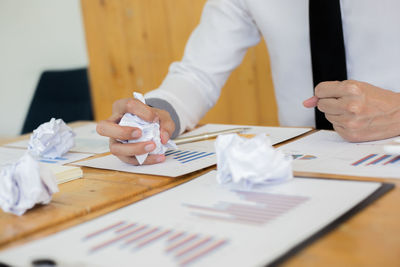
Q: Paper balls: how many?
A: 4